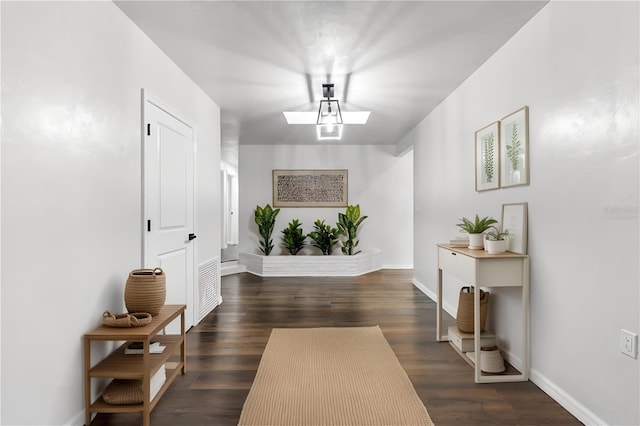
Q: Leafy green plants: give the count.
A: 6